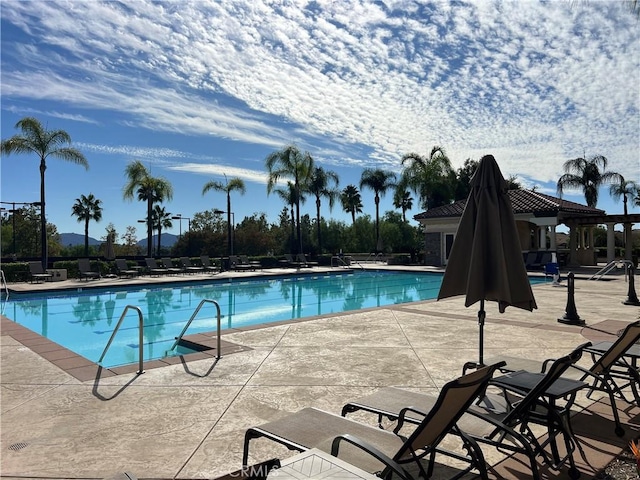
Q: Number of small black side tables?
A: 2